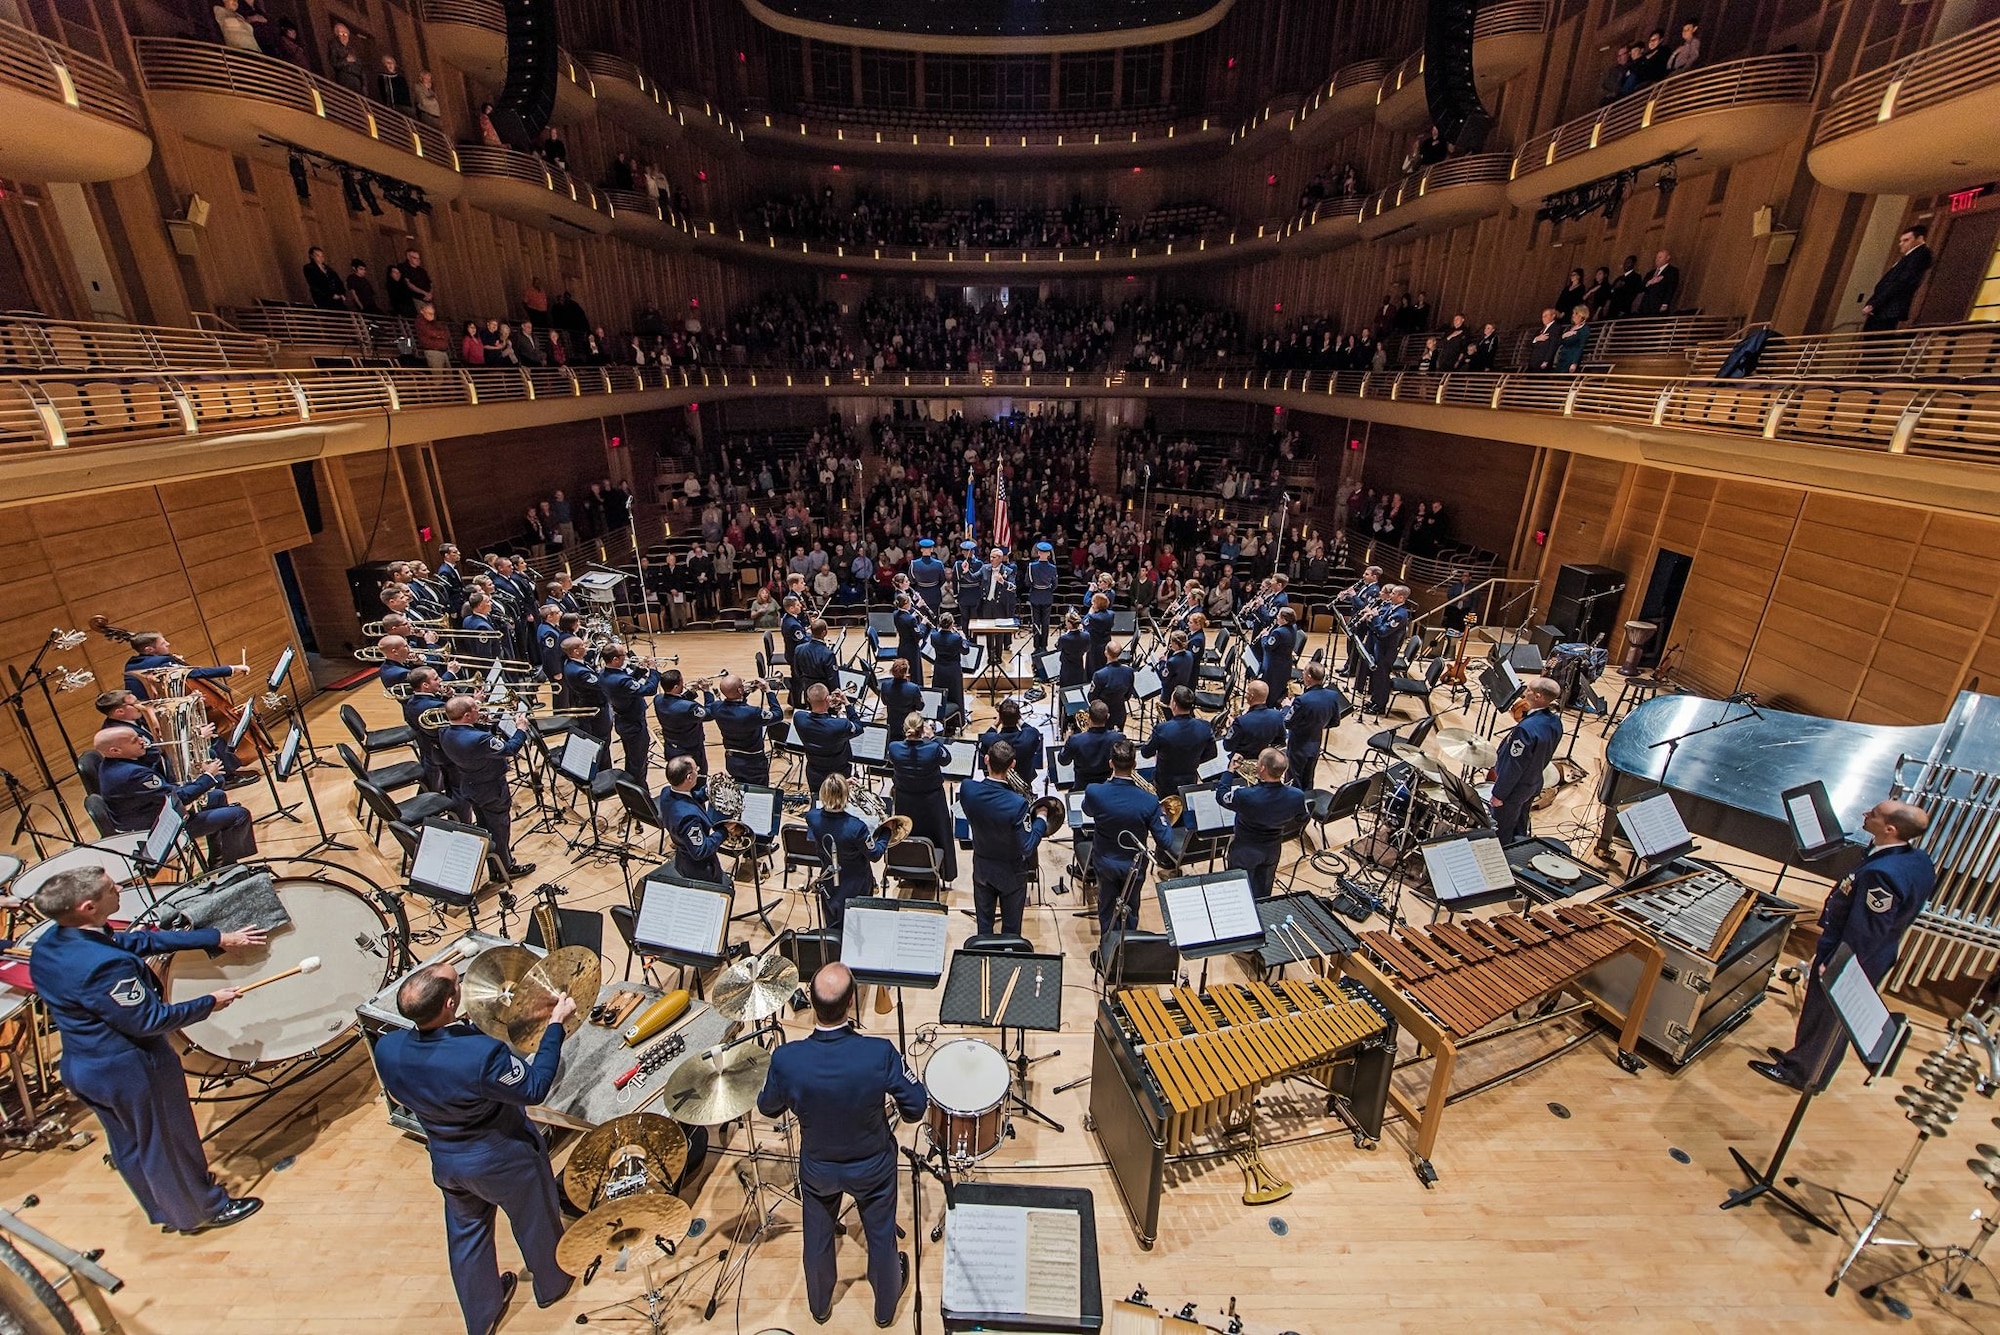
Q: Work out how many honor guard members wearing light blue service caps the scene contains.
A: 3